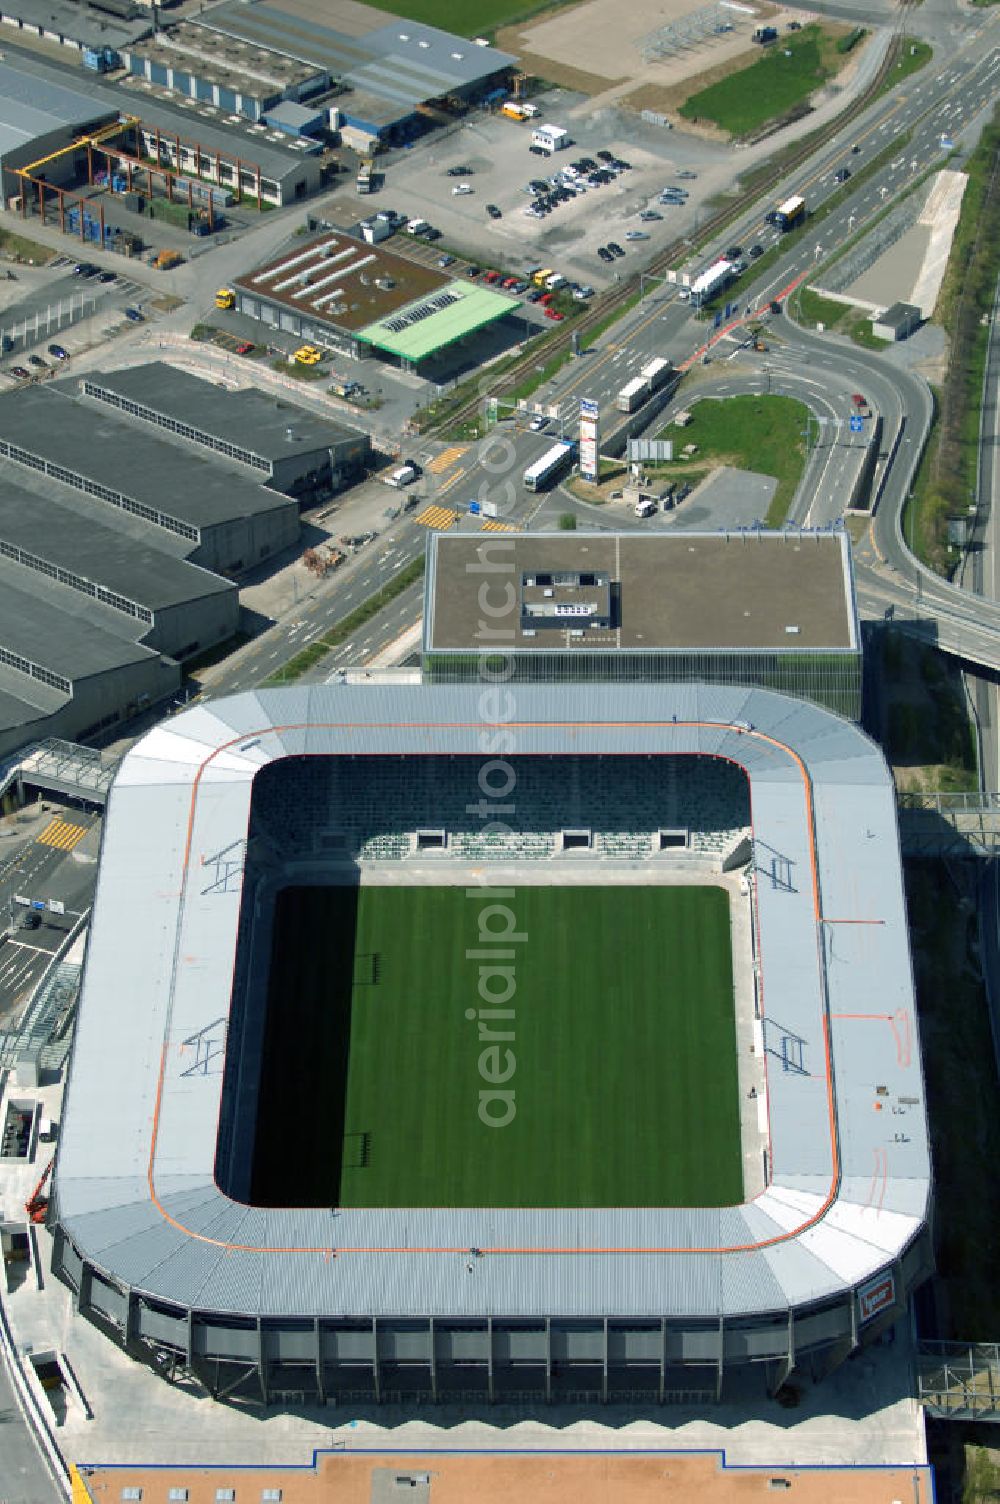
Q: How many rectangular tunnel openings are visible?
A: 3